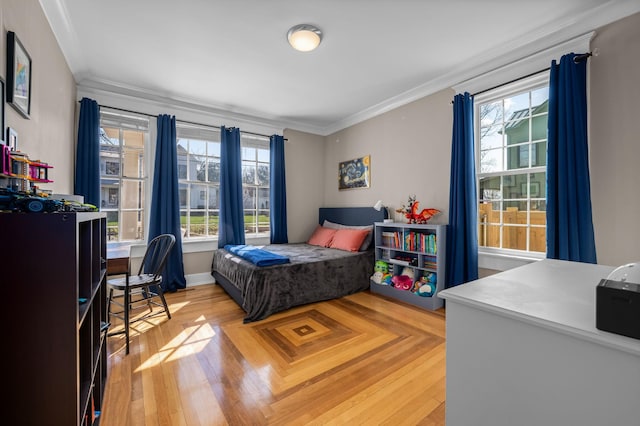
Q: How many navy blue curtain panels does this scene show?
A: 6